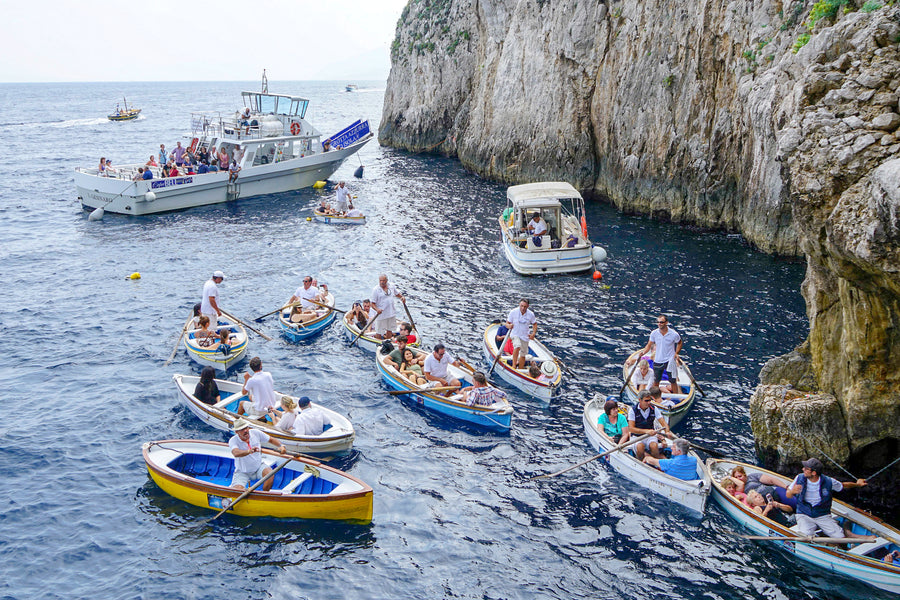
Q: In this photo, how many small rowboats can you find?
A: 11